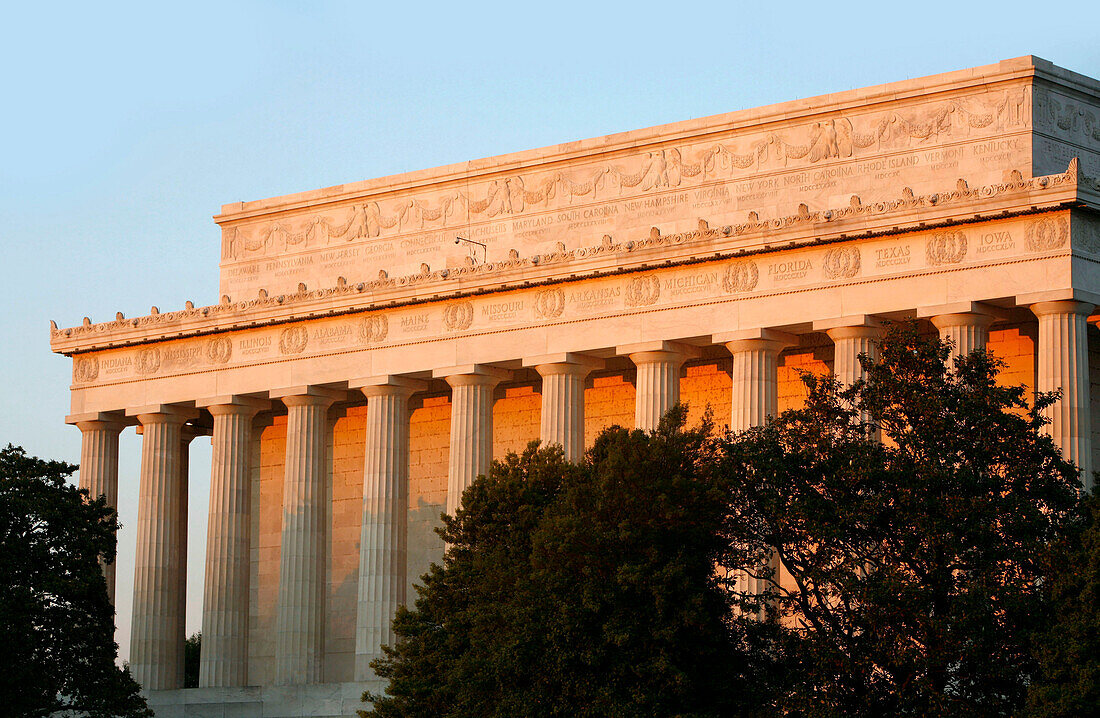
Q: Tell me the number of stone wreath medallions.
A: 12